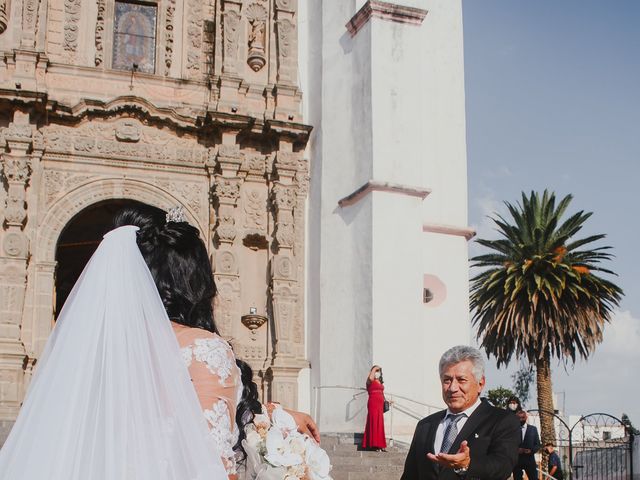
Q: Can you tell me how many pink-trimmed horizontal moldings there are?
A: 3